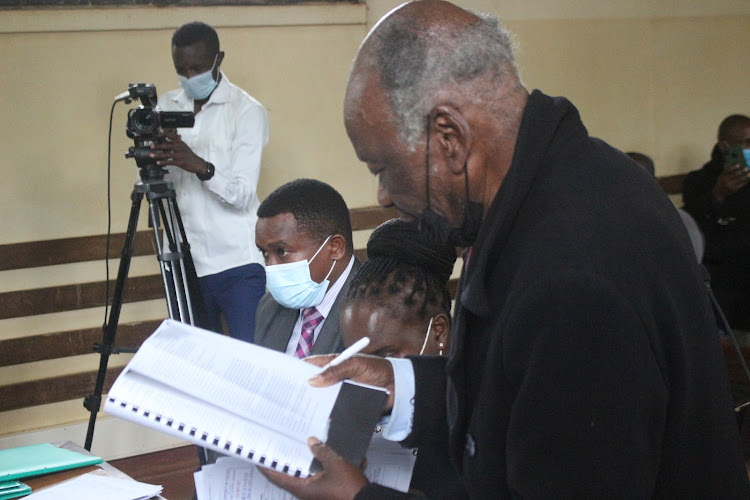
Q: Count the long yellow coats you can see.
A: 0